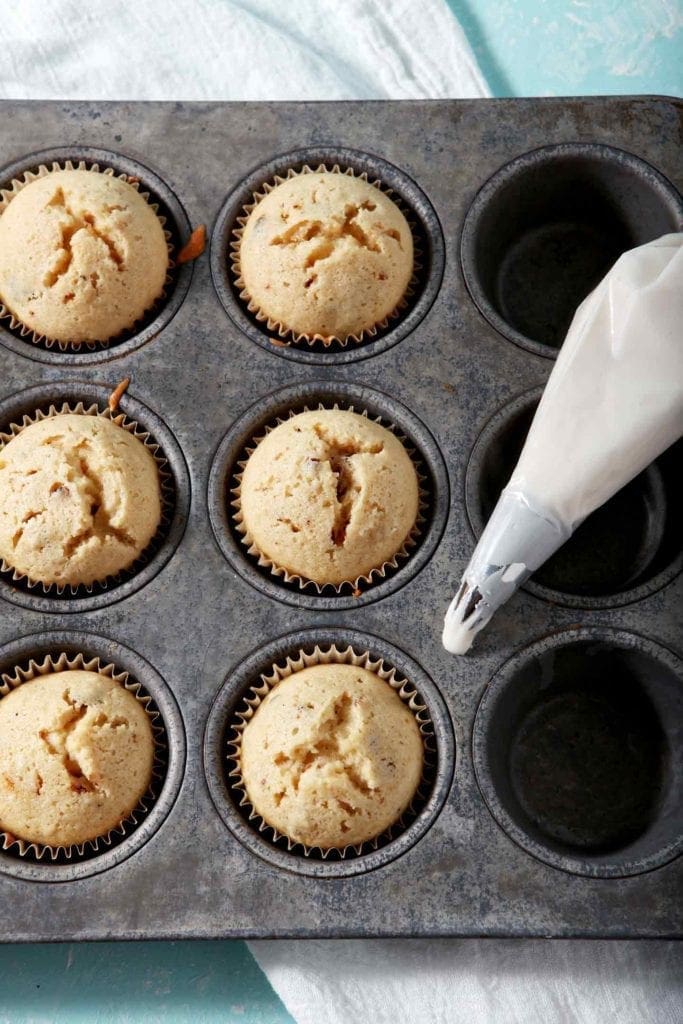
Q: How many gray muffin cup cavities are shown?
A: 9